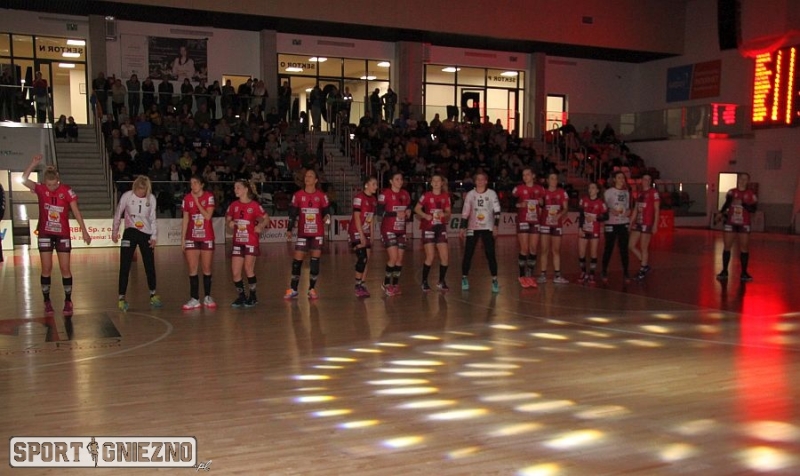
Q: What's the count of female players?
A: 15